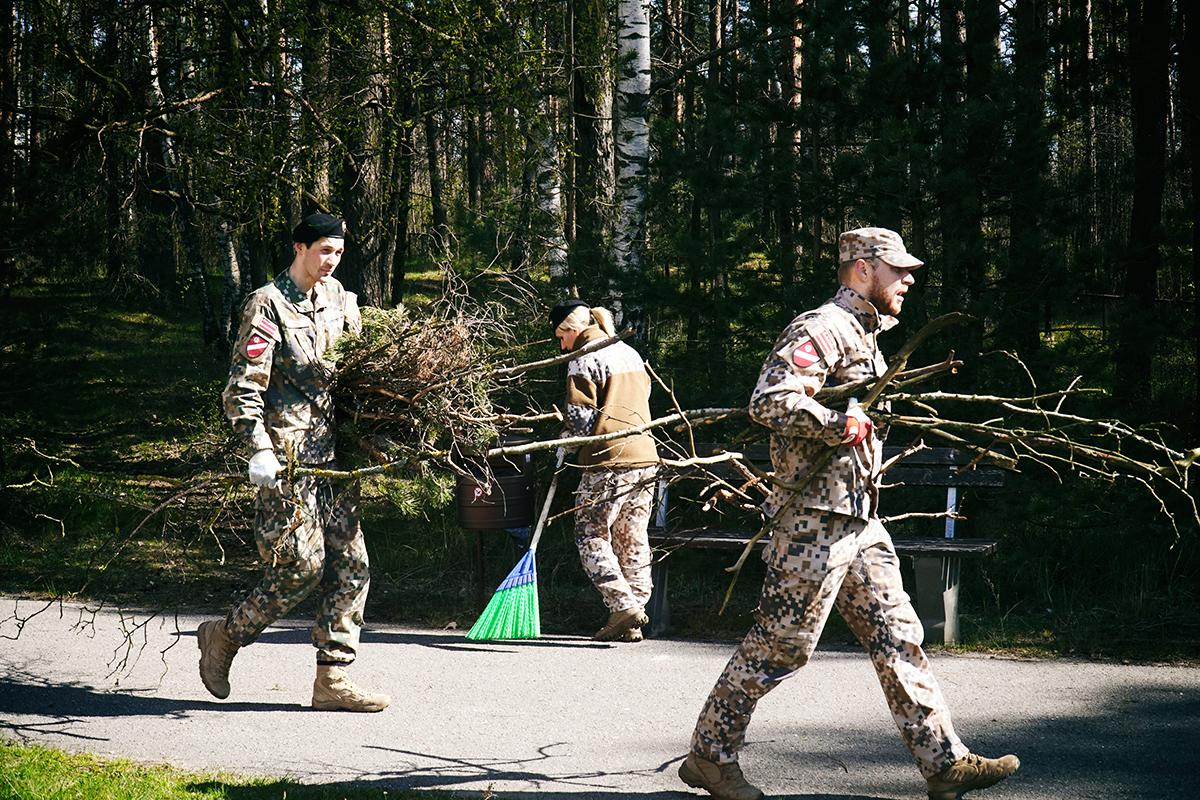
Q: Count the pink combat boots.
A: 0